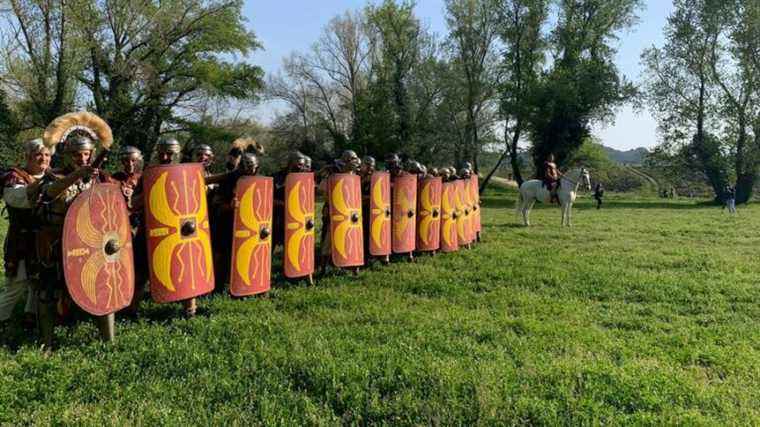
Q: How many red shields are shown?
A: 11